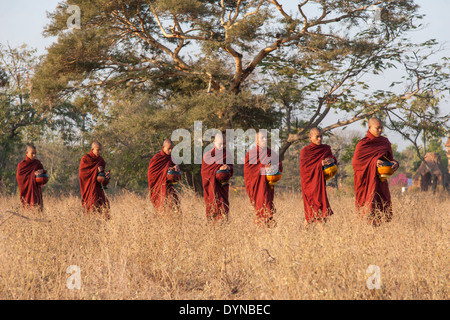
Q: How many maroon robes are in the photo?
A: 7